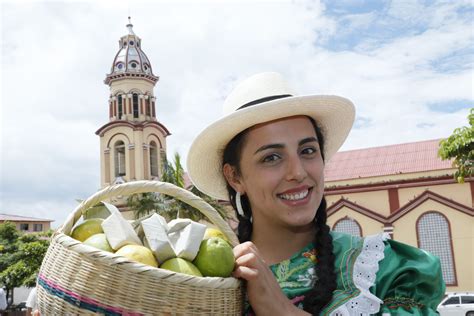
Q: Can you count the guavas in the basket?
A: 6